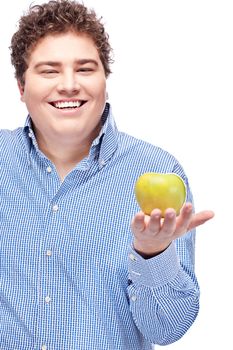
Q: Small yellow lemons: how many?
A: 0